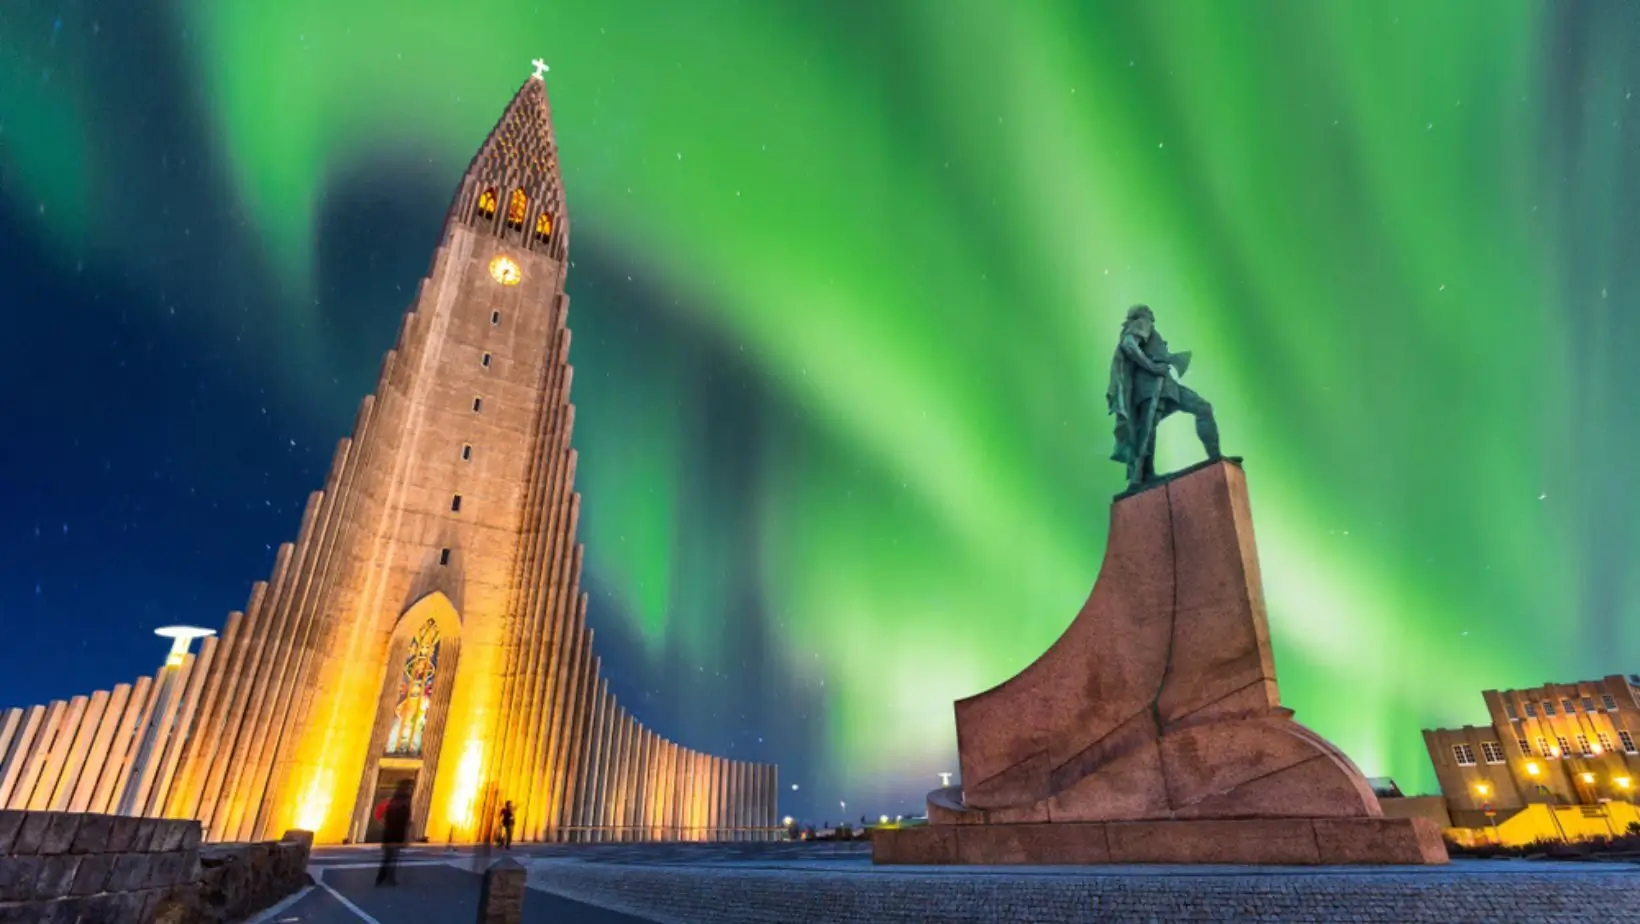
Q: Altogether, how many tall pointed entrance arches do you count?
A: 1